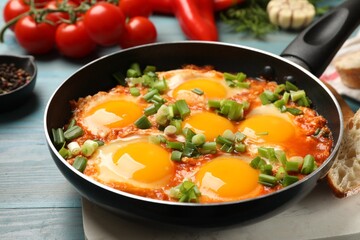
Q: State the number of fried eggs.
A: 6